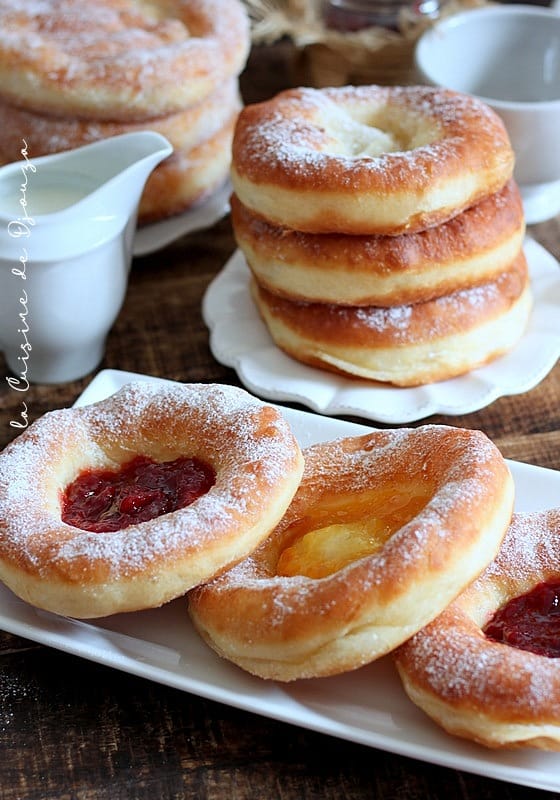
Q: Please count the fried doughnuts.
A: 9